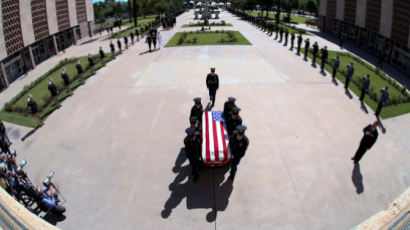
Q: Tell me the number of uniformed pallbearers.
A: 6